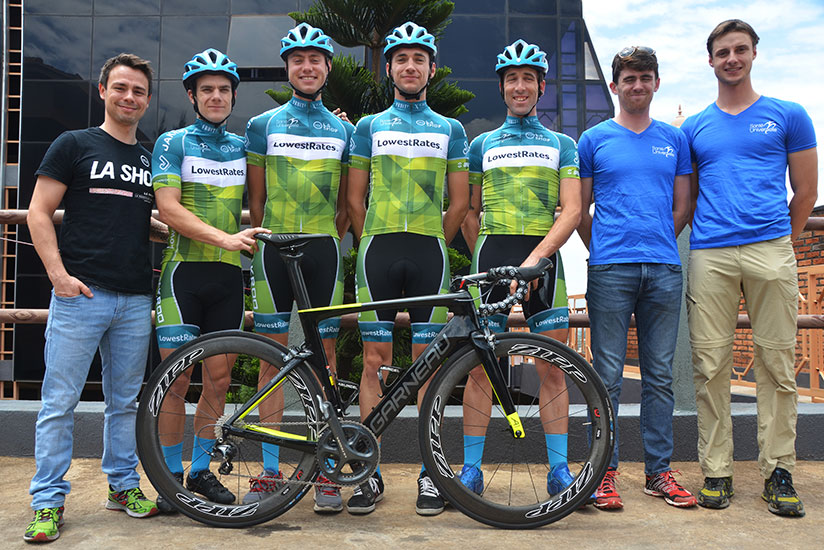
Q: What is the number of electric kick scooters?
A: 0